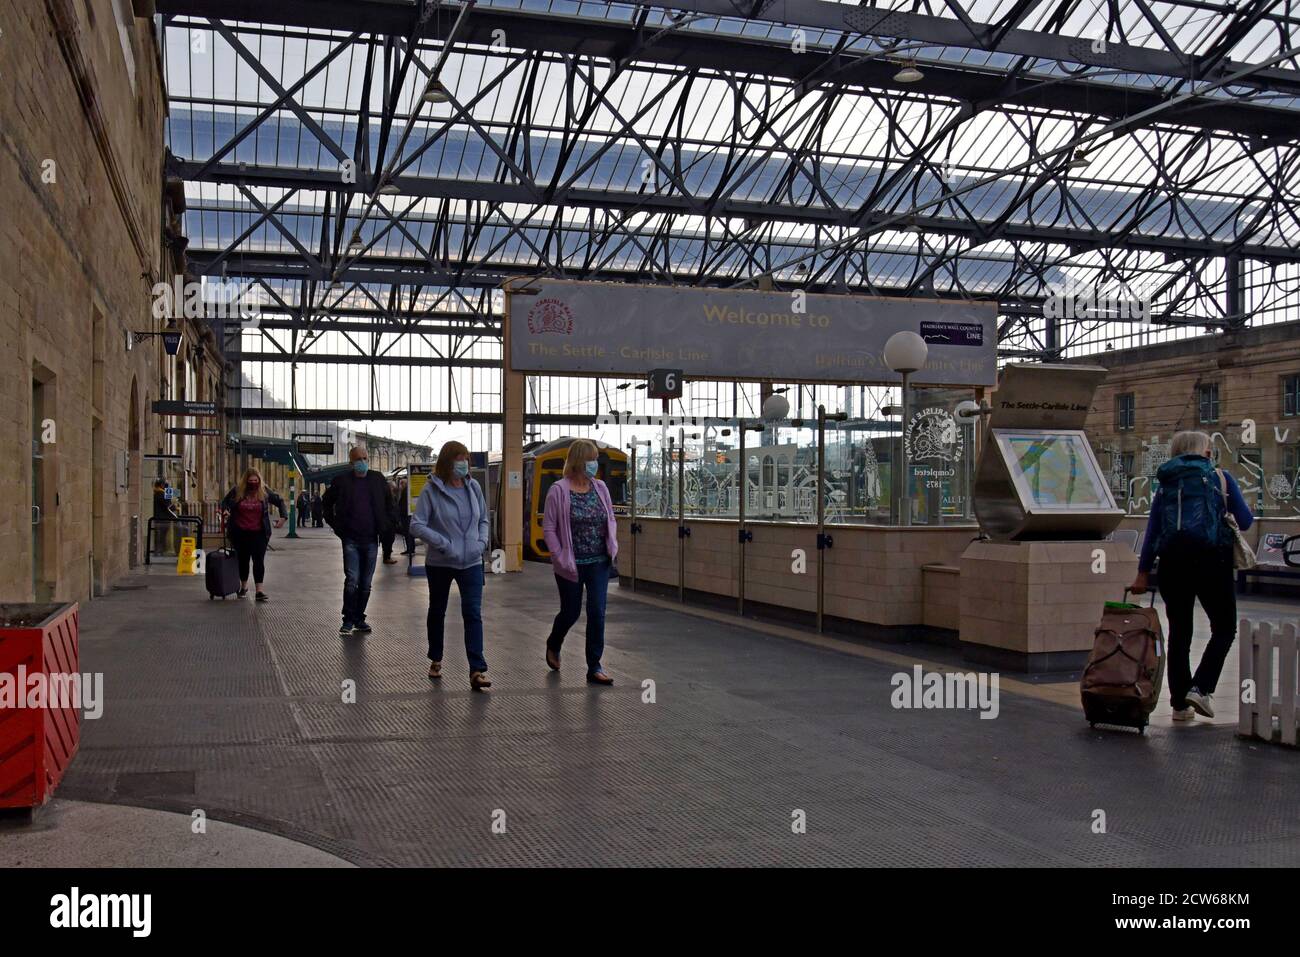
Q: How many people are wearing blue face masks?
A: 3